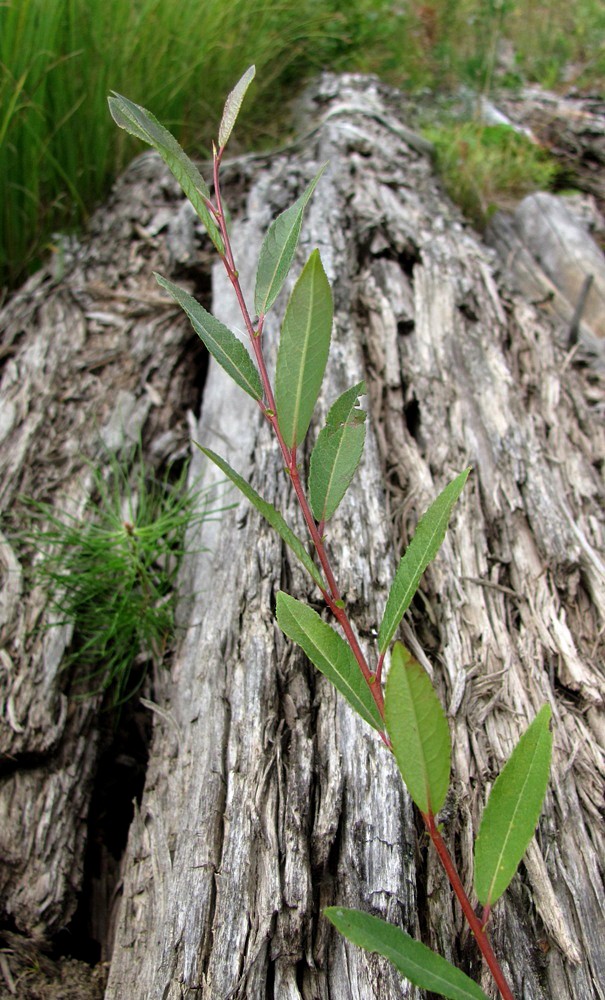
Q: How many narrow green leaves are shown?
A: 13